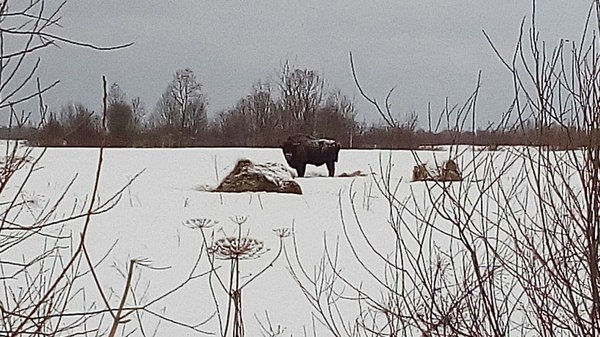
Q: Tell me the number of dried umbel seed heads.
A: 4